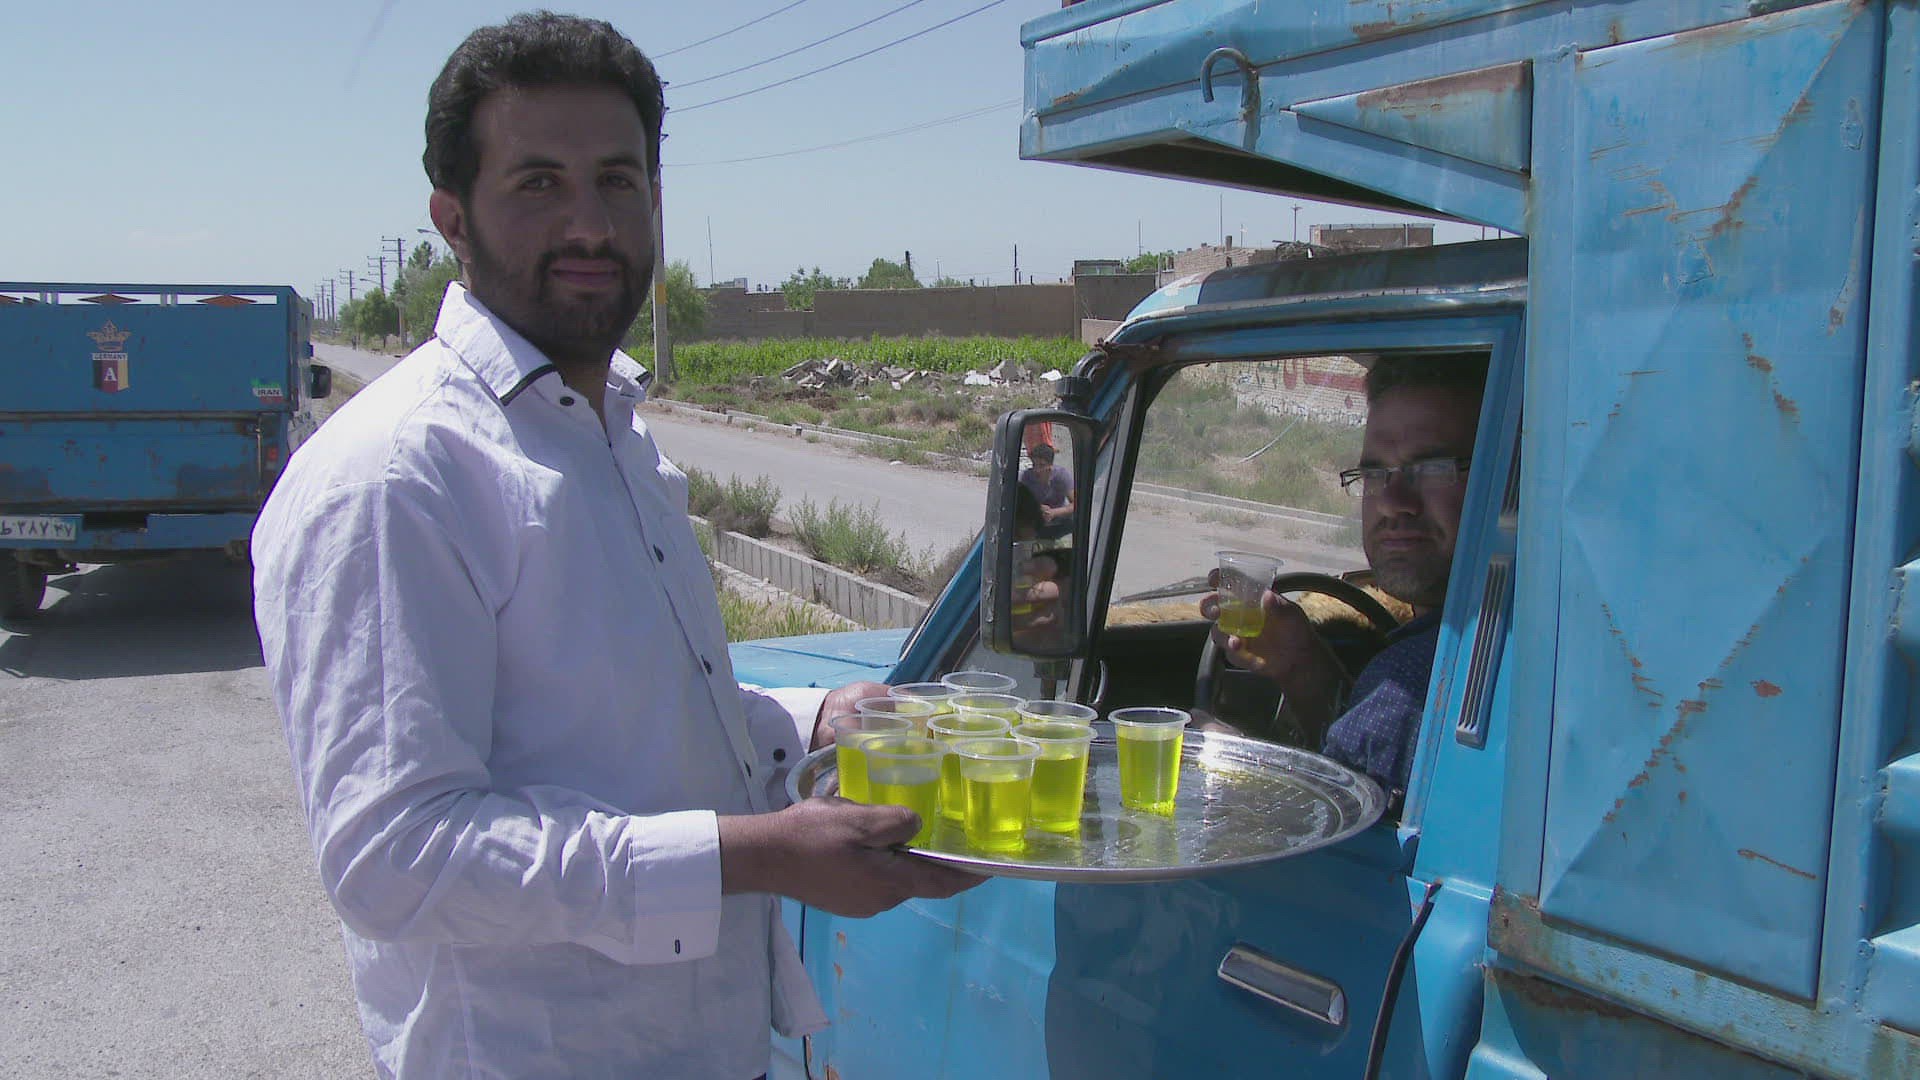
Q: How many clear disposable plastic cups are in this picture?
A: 12